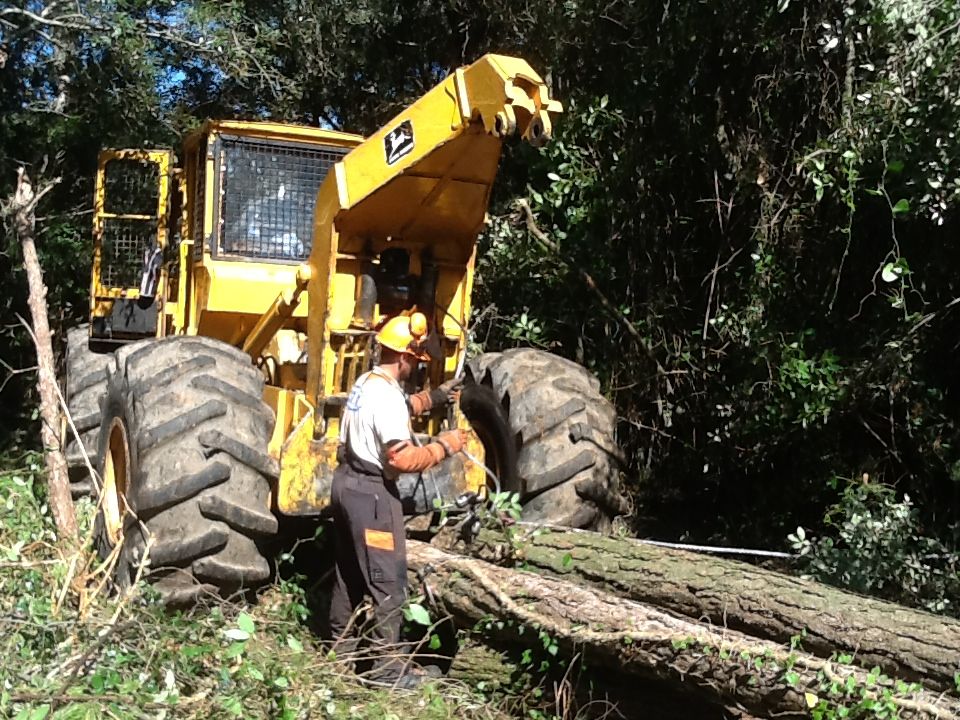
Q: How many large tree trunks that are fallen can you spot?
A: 2